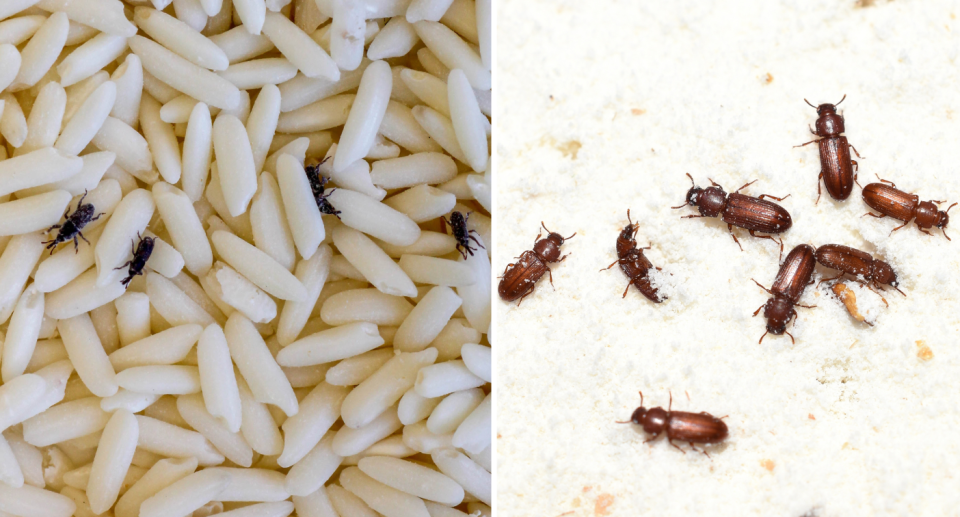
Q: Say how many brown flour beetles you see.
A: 8